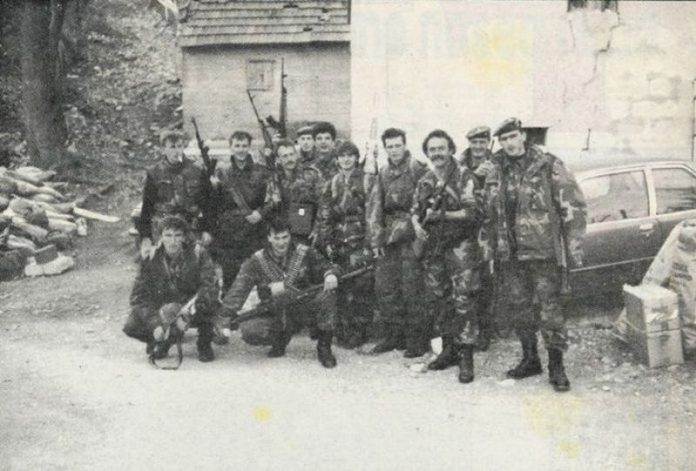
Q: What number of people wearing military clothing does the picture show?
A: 12